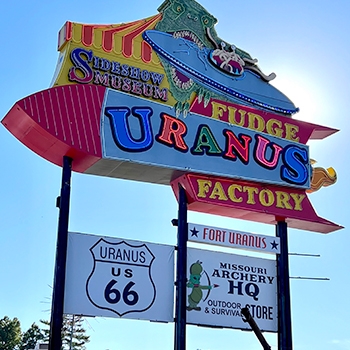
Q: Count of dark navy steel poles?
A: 3